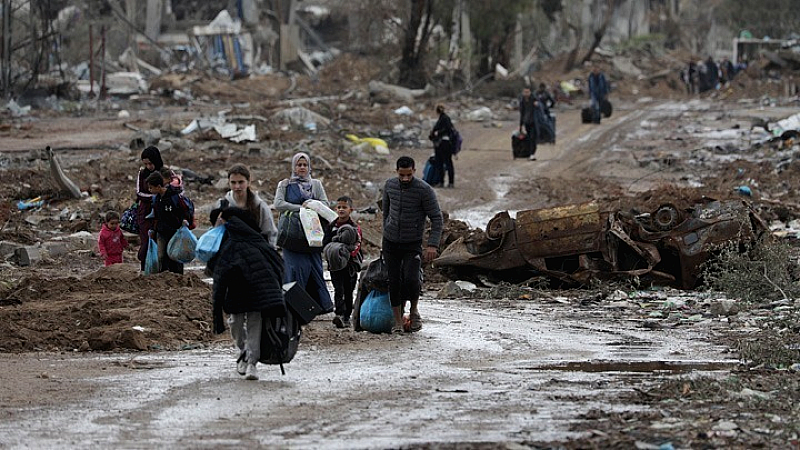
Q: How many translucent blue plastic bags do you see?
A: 4